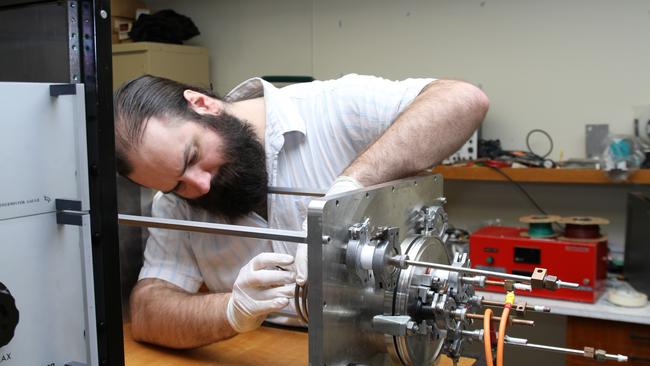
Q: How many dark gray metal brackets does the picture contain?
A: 3